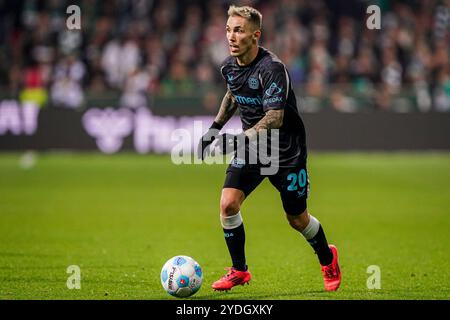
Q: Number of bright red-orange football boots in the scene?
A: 2